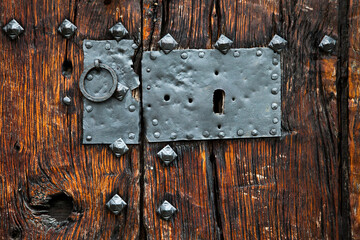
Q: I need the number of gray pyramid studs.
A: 12